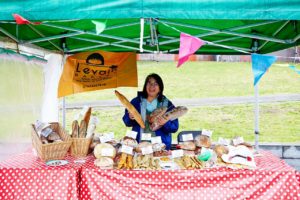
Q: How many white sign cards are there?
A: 12